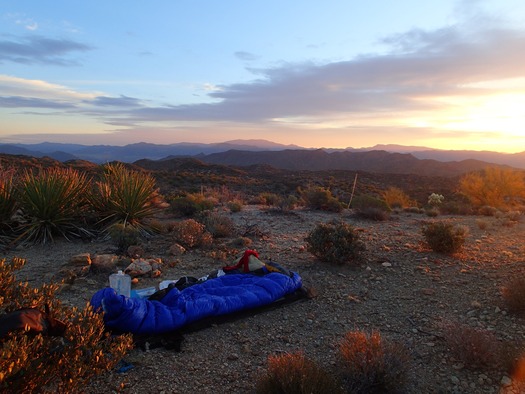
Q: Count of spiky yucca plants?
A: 3